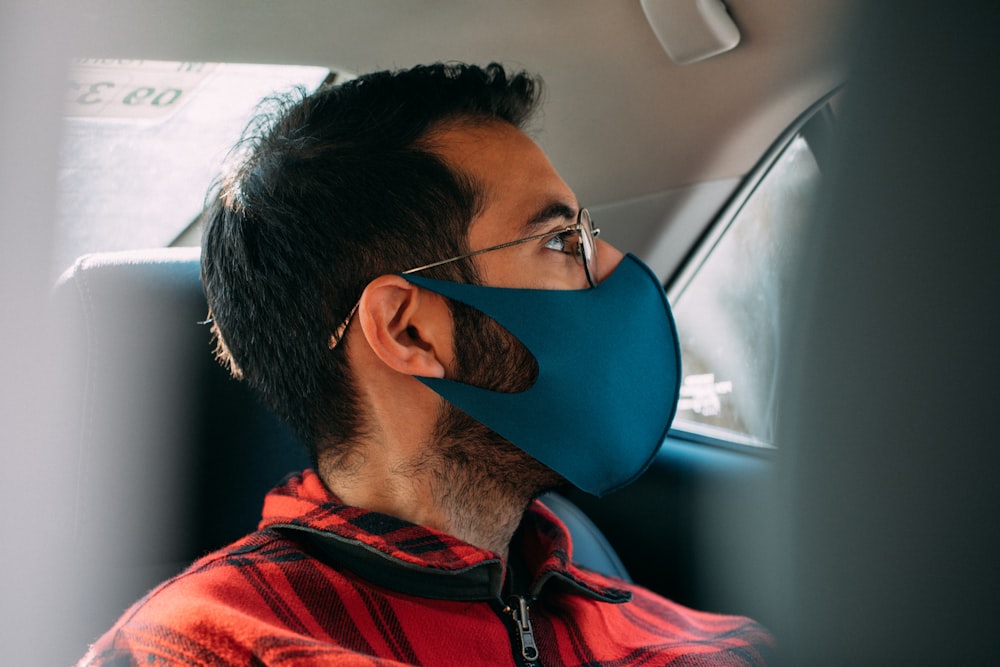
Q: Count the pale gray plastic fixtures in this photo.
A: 1